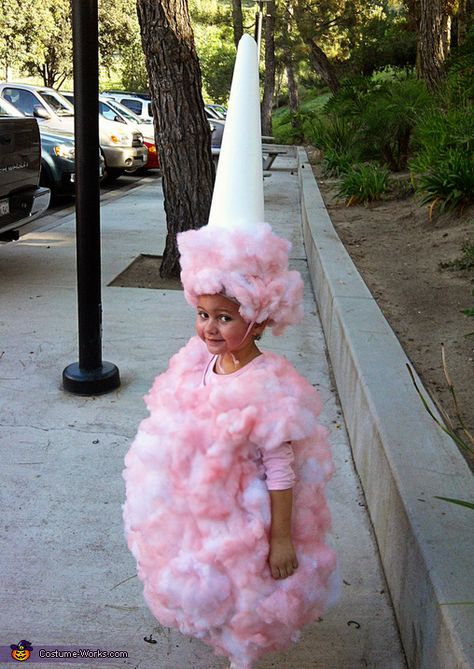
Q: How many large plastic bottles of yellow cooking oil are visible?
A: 0